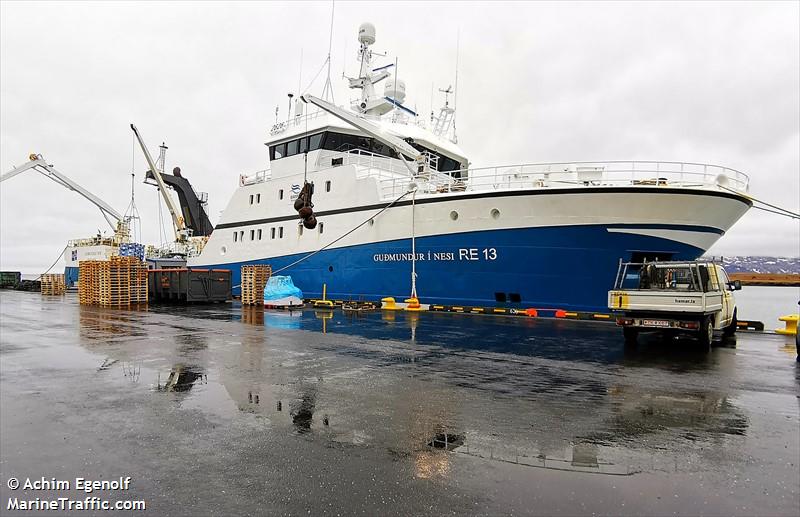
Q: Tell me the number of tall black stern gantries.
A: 1